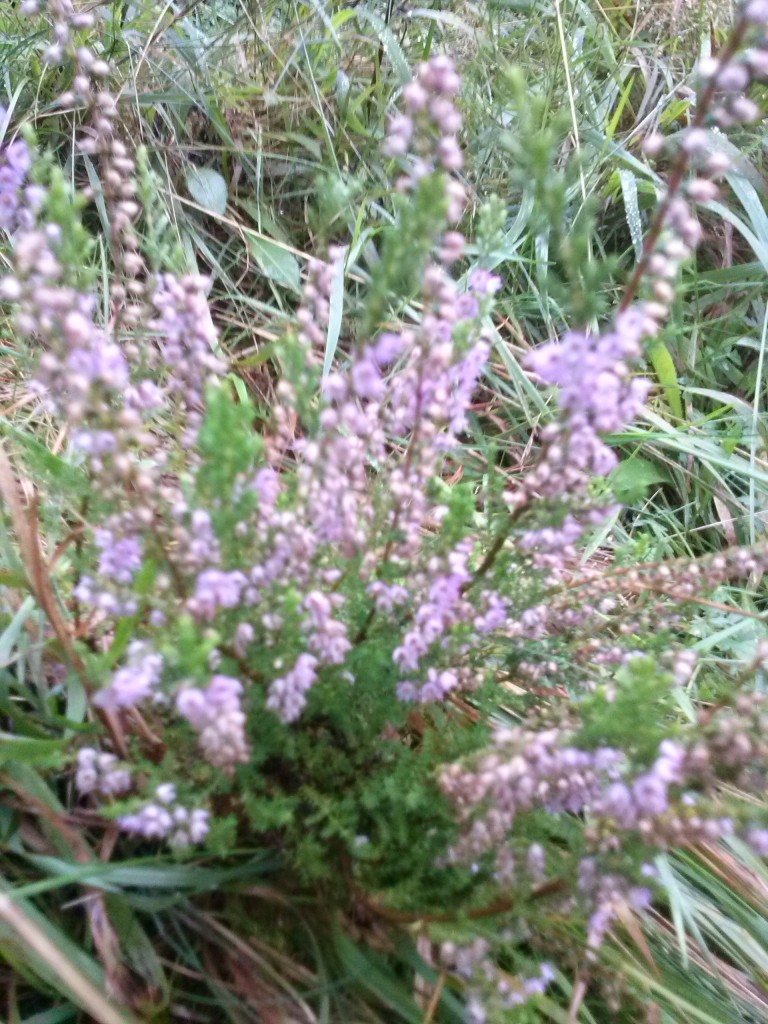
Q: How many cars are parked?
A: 0